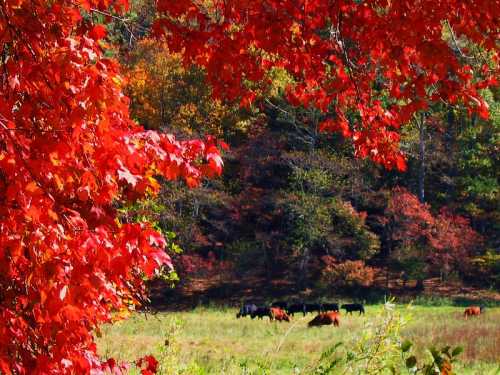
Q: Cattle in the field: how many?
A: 10